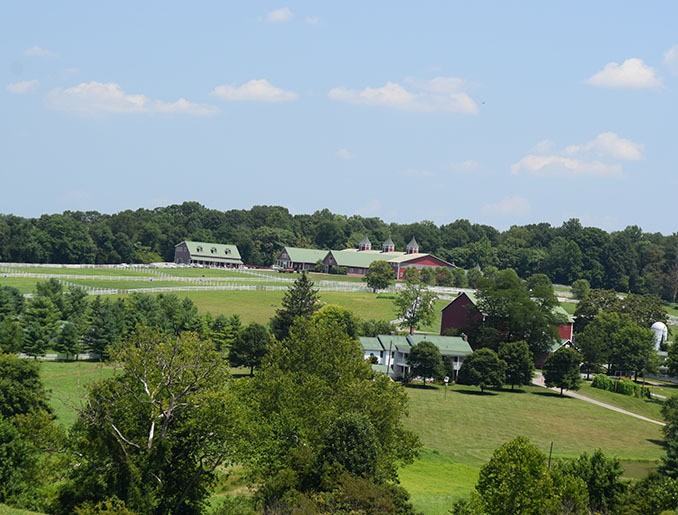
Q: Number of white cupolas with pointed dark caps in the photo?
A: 3